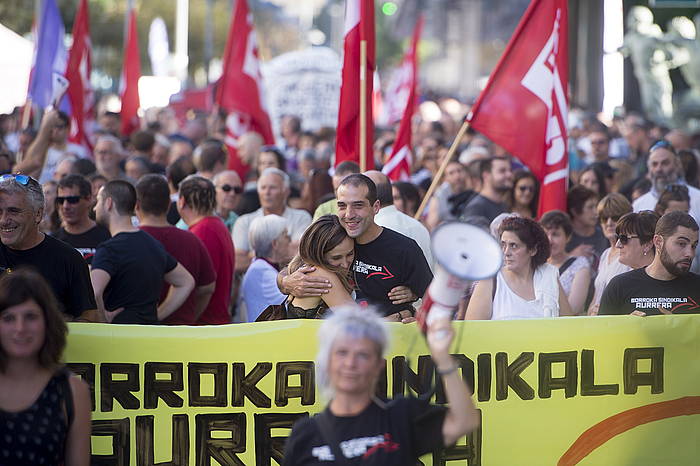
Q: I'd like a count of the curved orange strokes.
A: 1